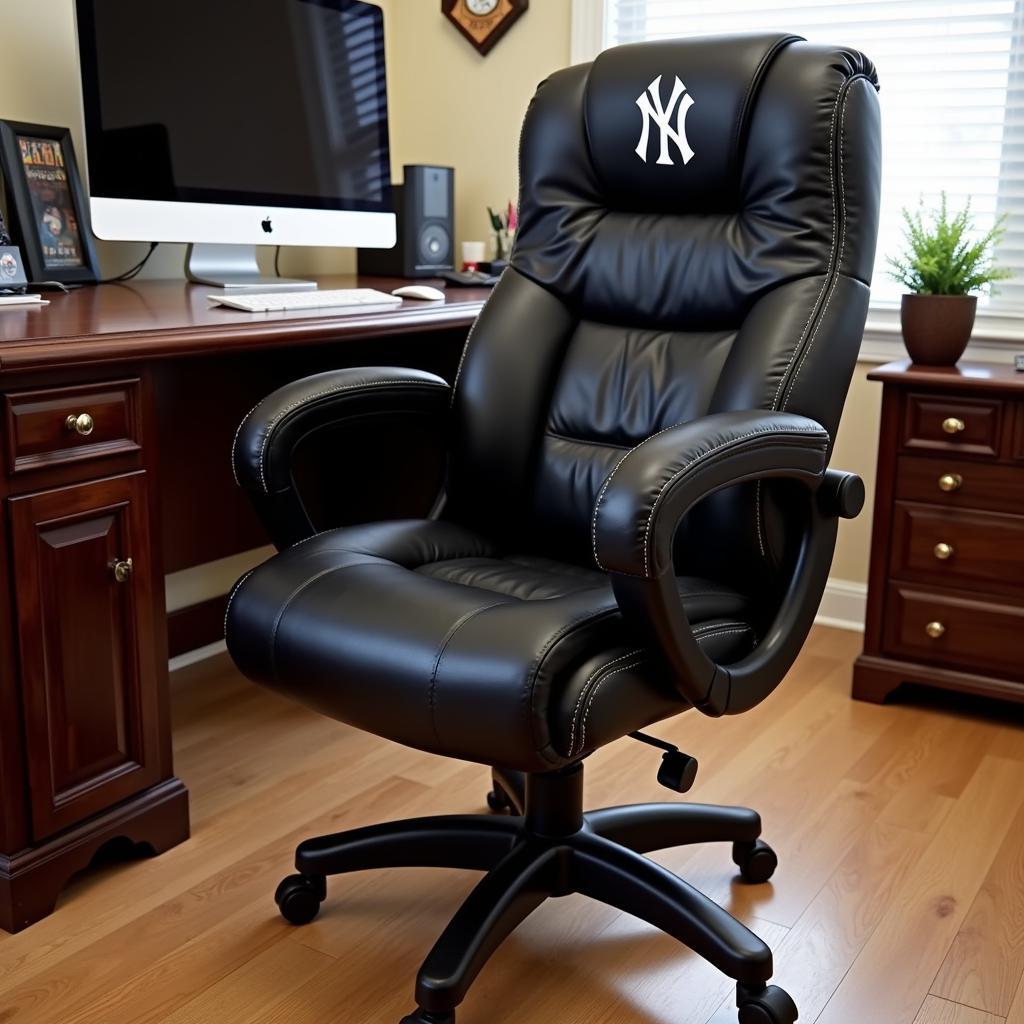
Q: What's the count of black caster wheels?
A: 5